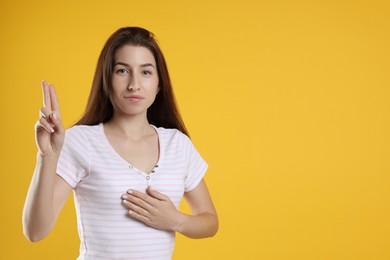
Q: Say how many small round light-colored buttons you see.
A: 3